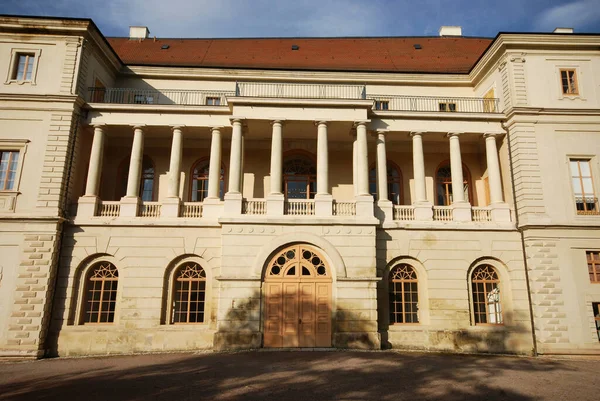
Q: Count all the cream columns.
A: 12